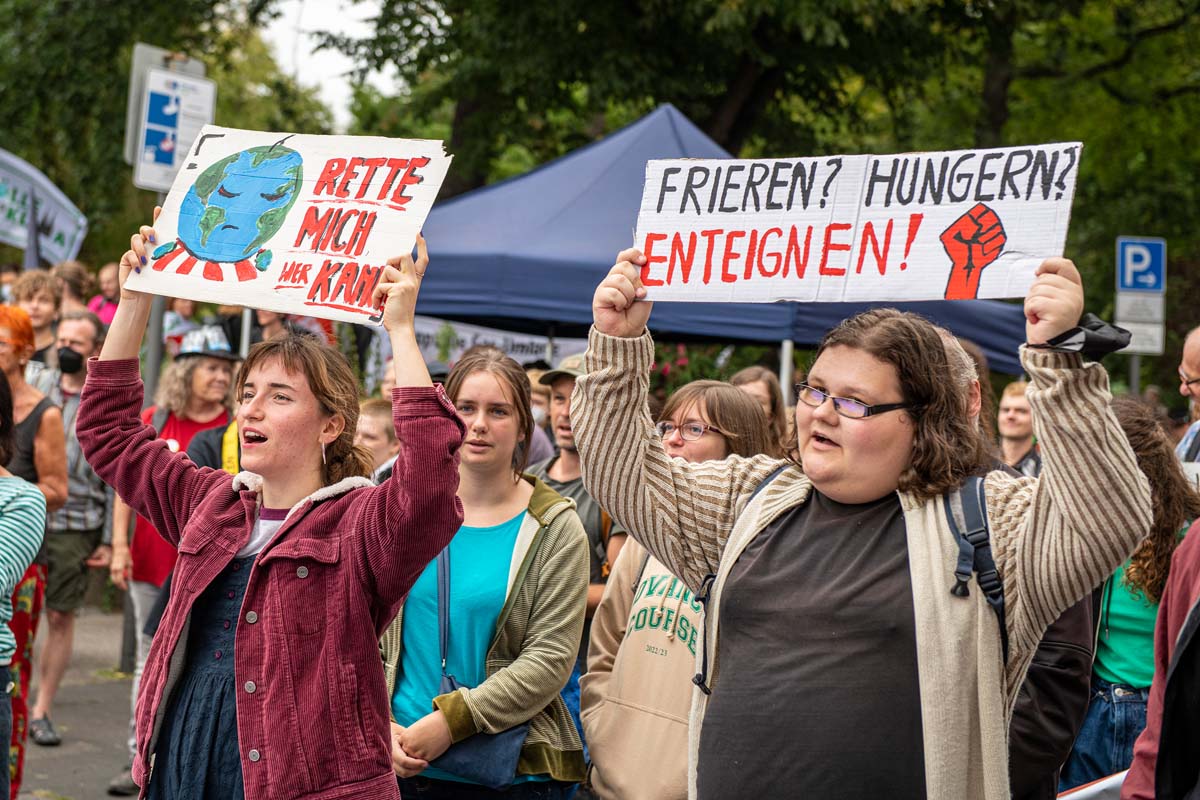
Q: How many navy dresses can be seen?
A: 1